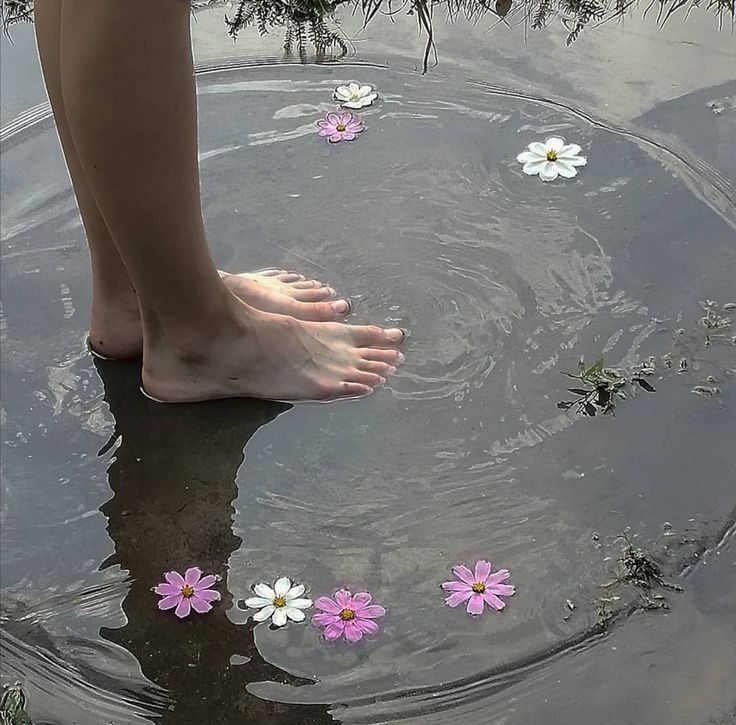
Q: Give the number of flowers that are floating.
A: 7